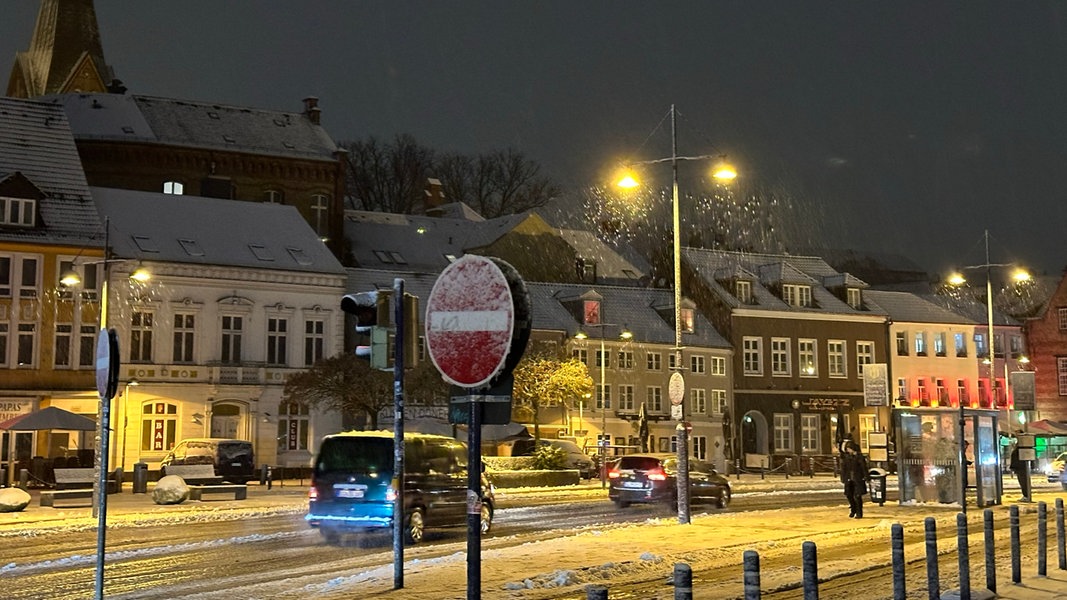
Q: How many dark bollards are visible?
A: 11